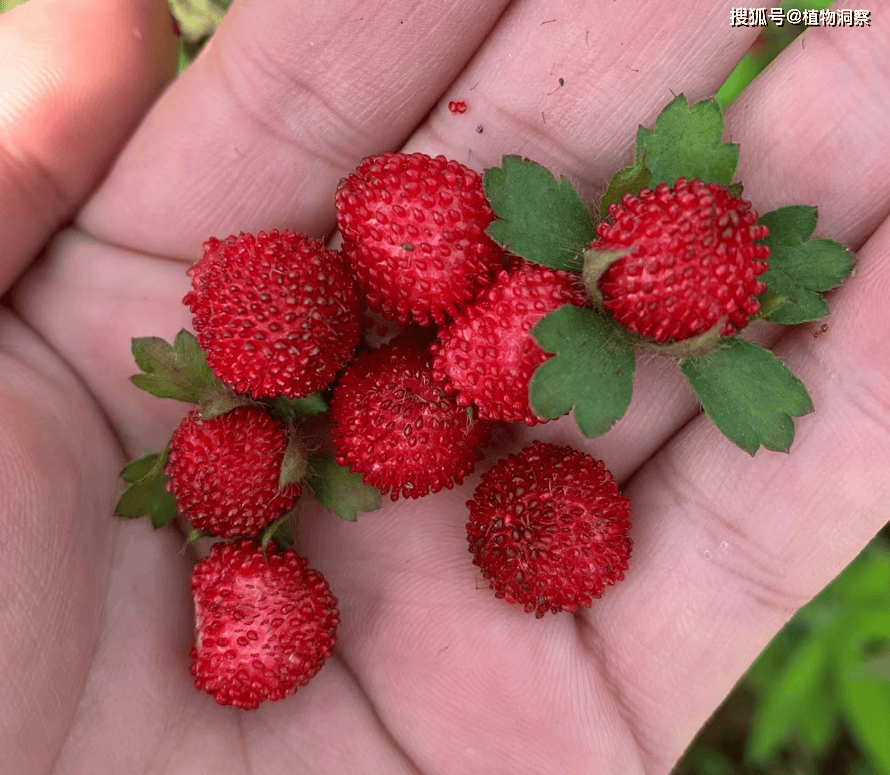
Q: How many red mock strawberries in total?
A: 8